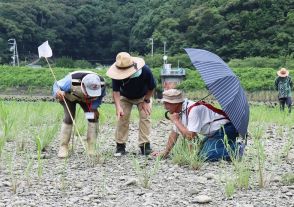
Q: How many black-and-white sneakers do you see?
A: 2